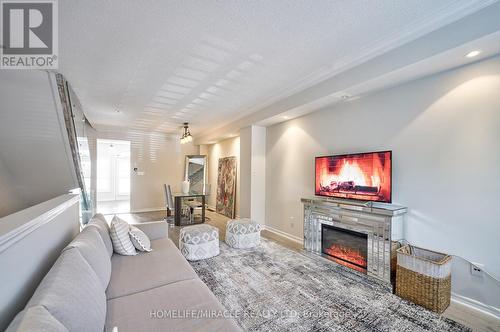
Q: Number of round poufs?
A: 2